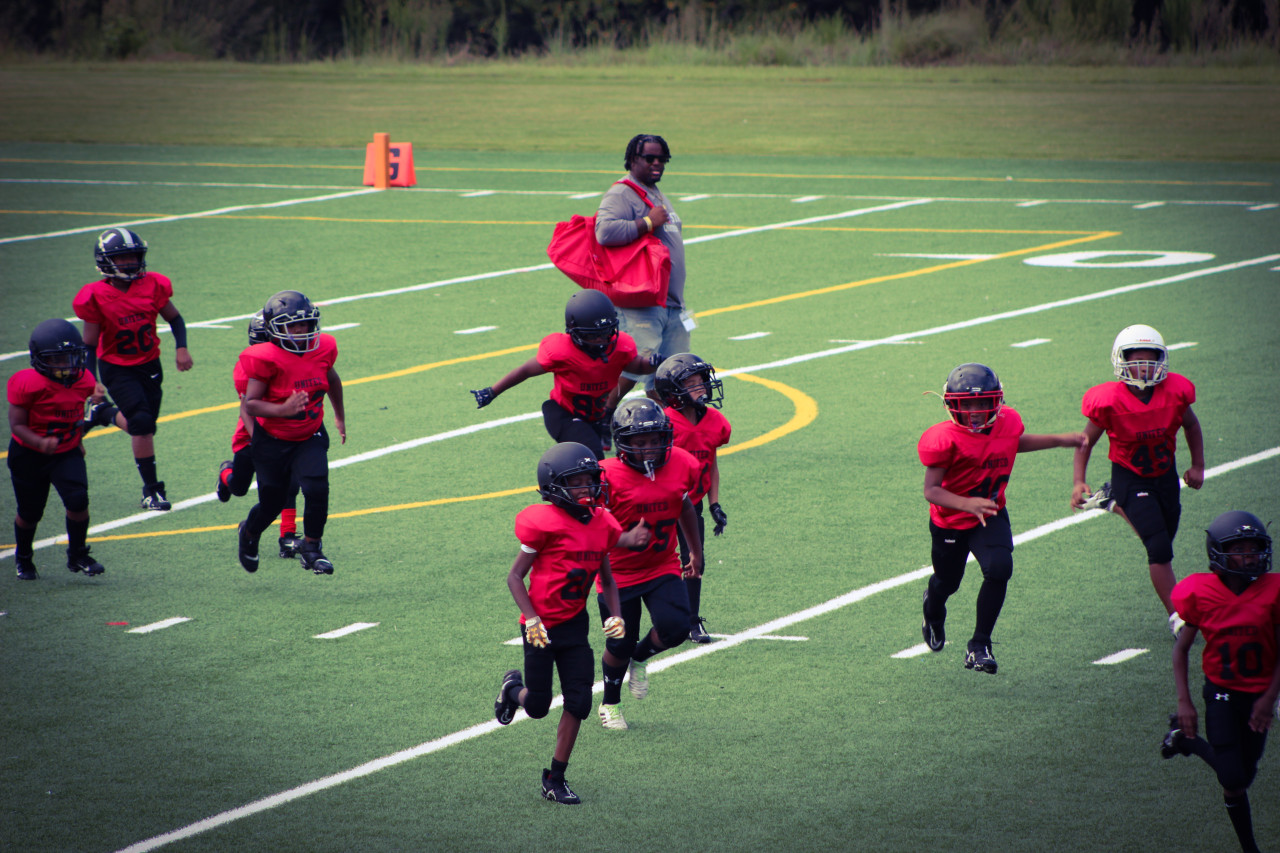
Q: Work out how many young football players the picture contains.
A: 11